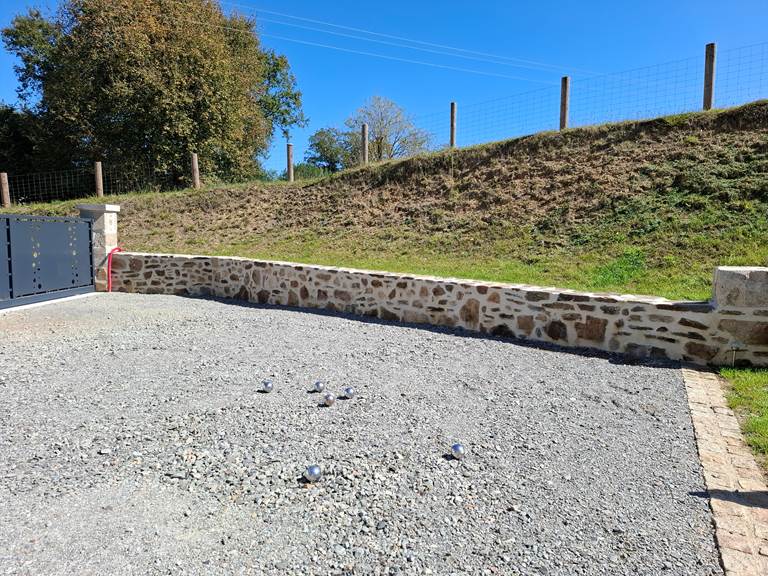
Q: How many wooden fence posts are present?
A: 8